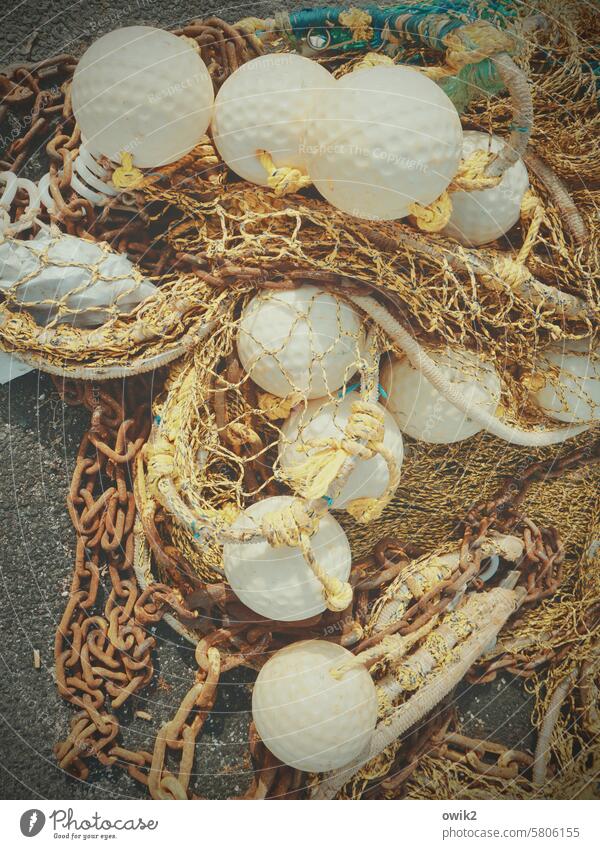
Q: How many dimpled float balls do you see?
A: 10